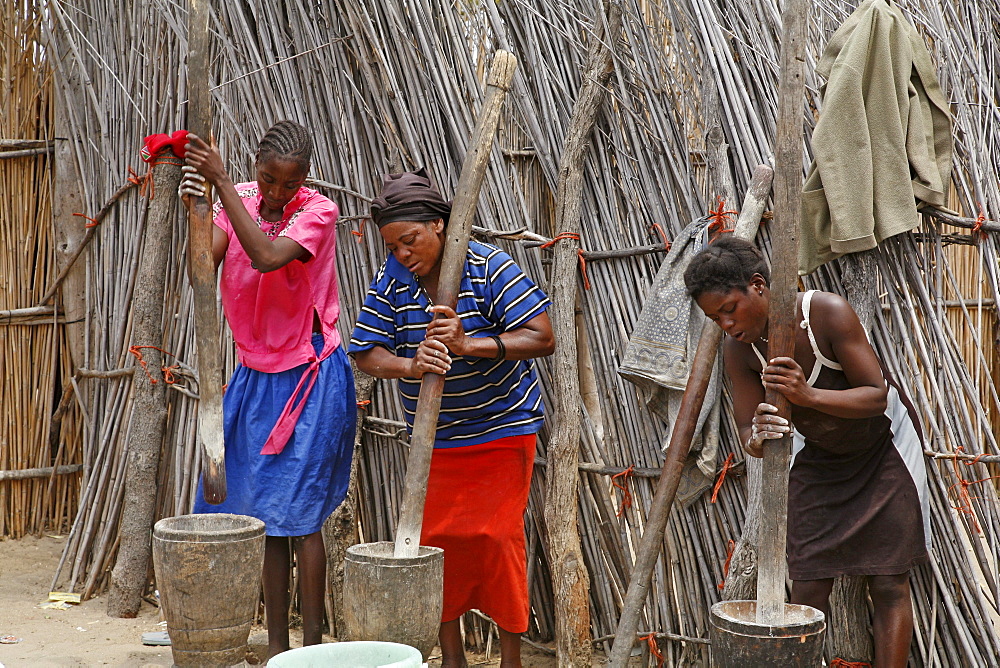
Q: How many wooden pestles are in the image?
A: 4